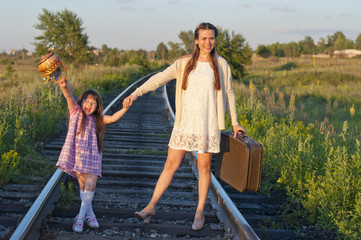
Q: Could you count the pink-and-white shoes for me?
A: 2